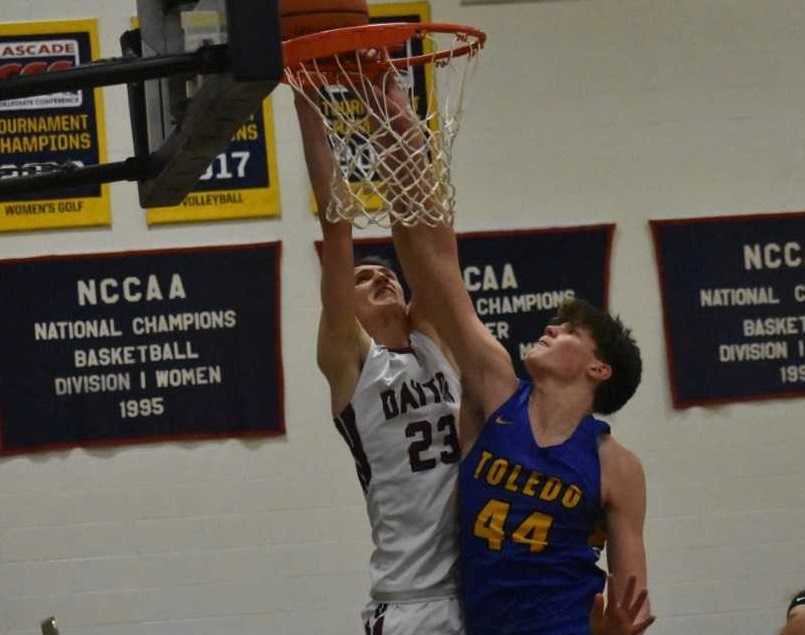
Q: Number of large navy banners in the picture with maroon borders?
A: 3